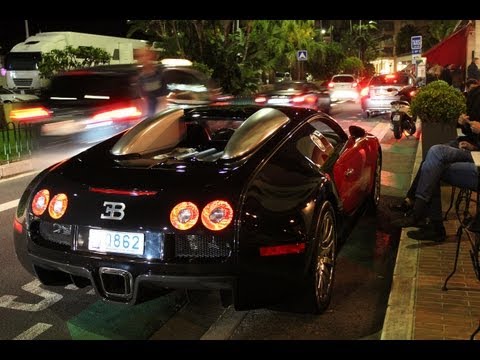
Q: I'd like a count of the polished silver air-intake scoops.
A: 2